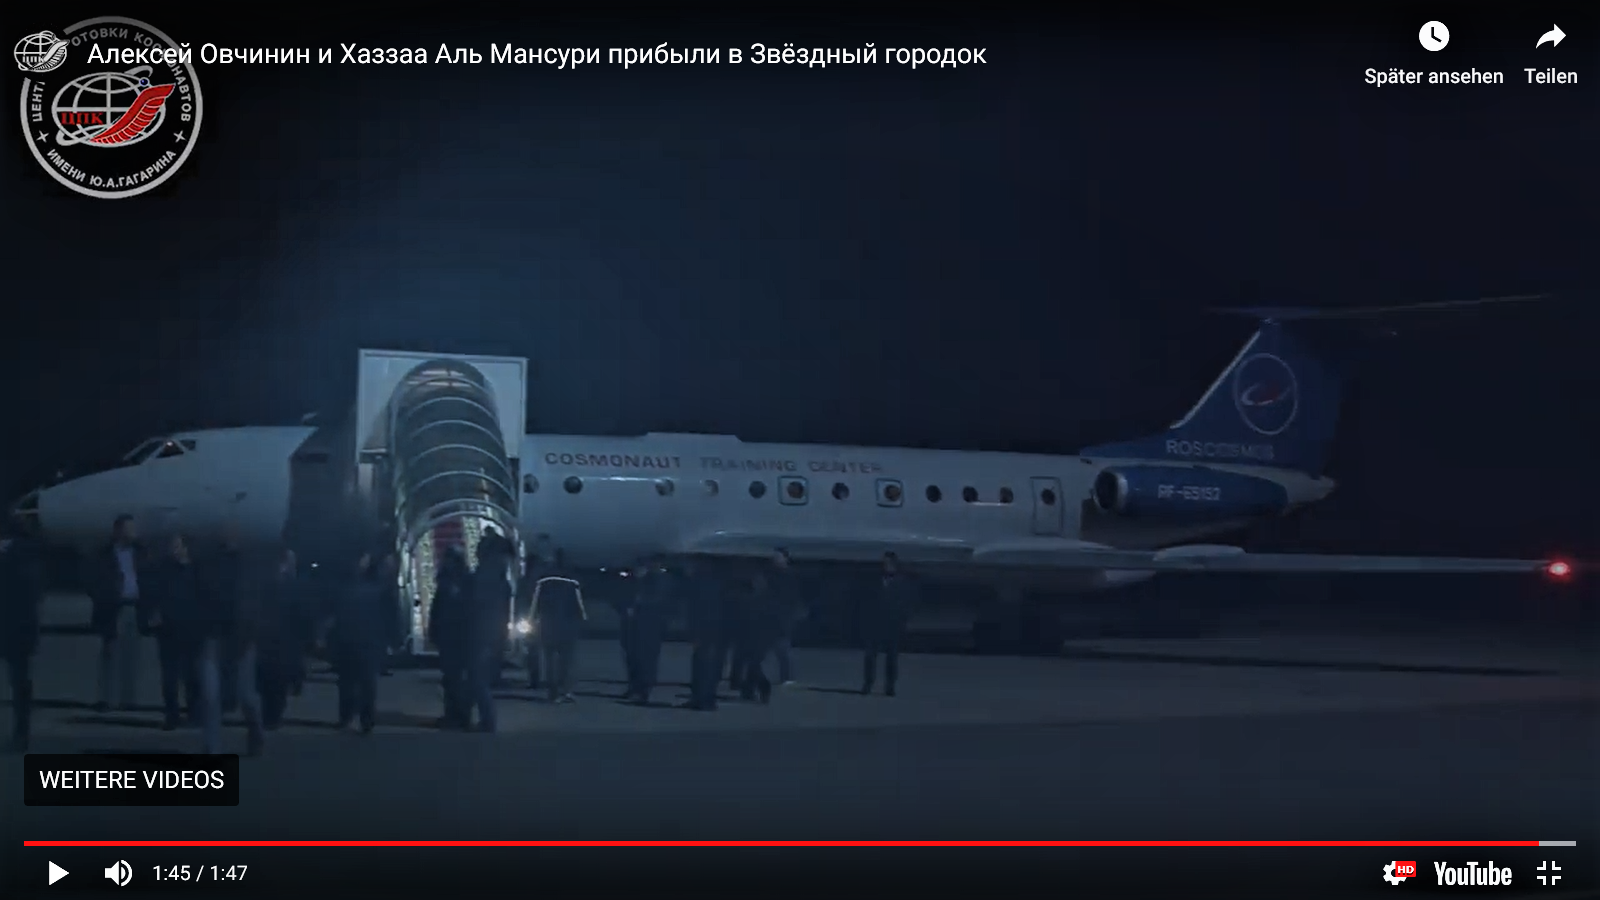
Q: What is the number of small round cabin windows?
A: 12